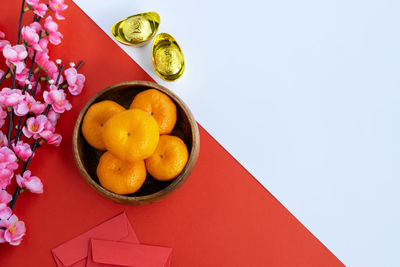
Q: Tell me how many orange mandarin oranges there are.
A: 5